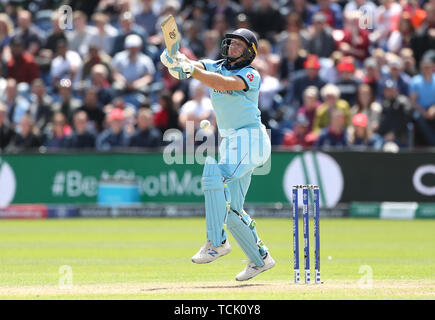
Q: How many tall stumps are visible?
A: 3